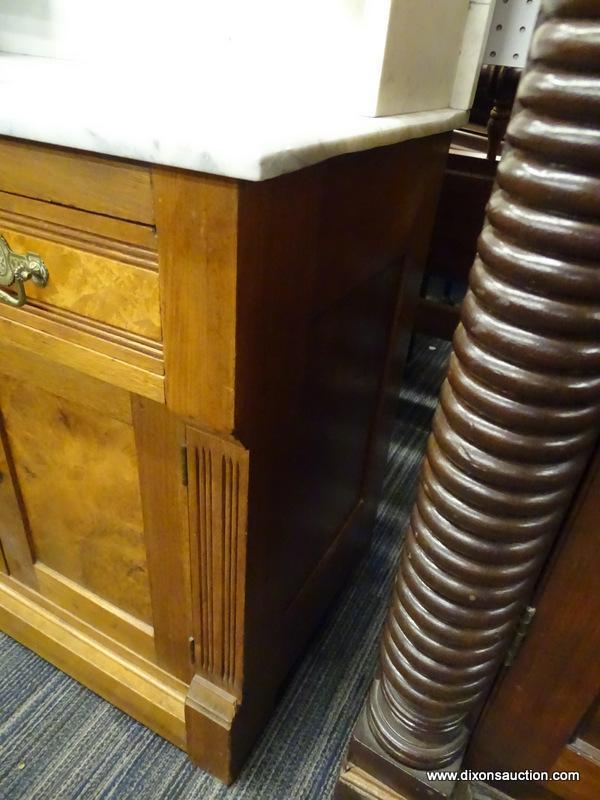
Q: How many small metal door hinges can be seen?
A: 3